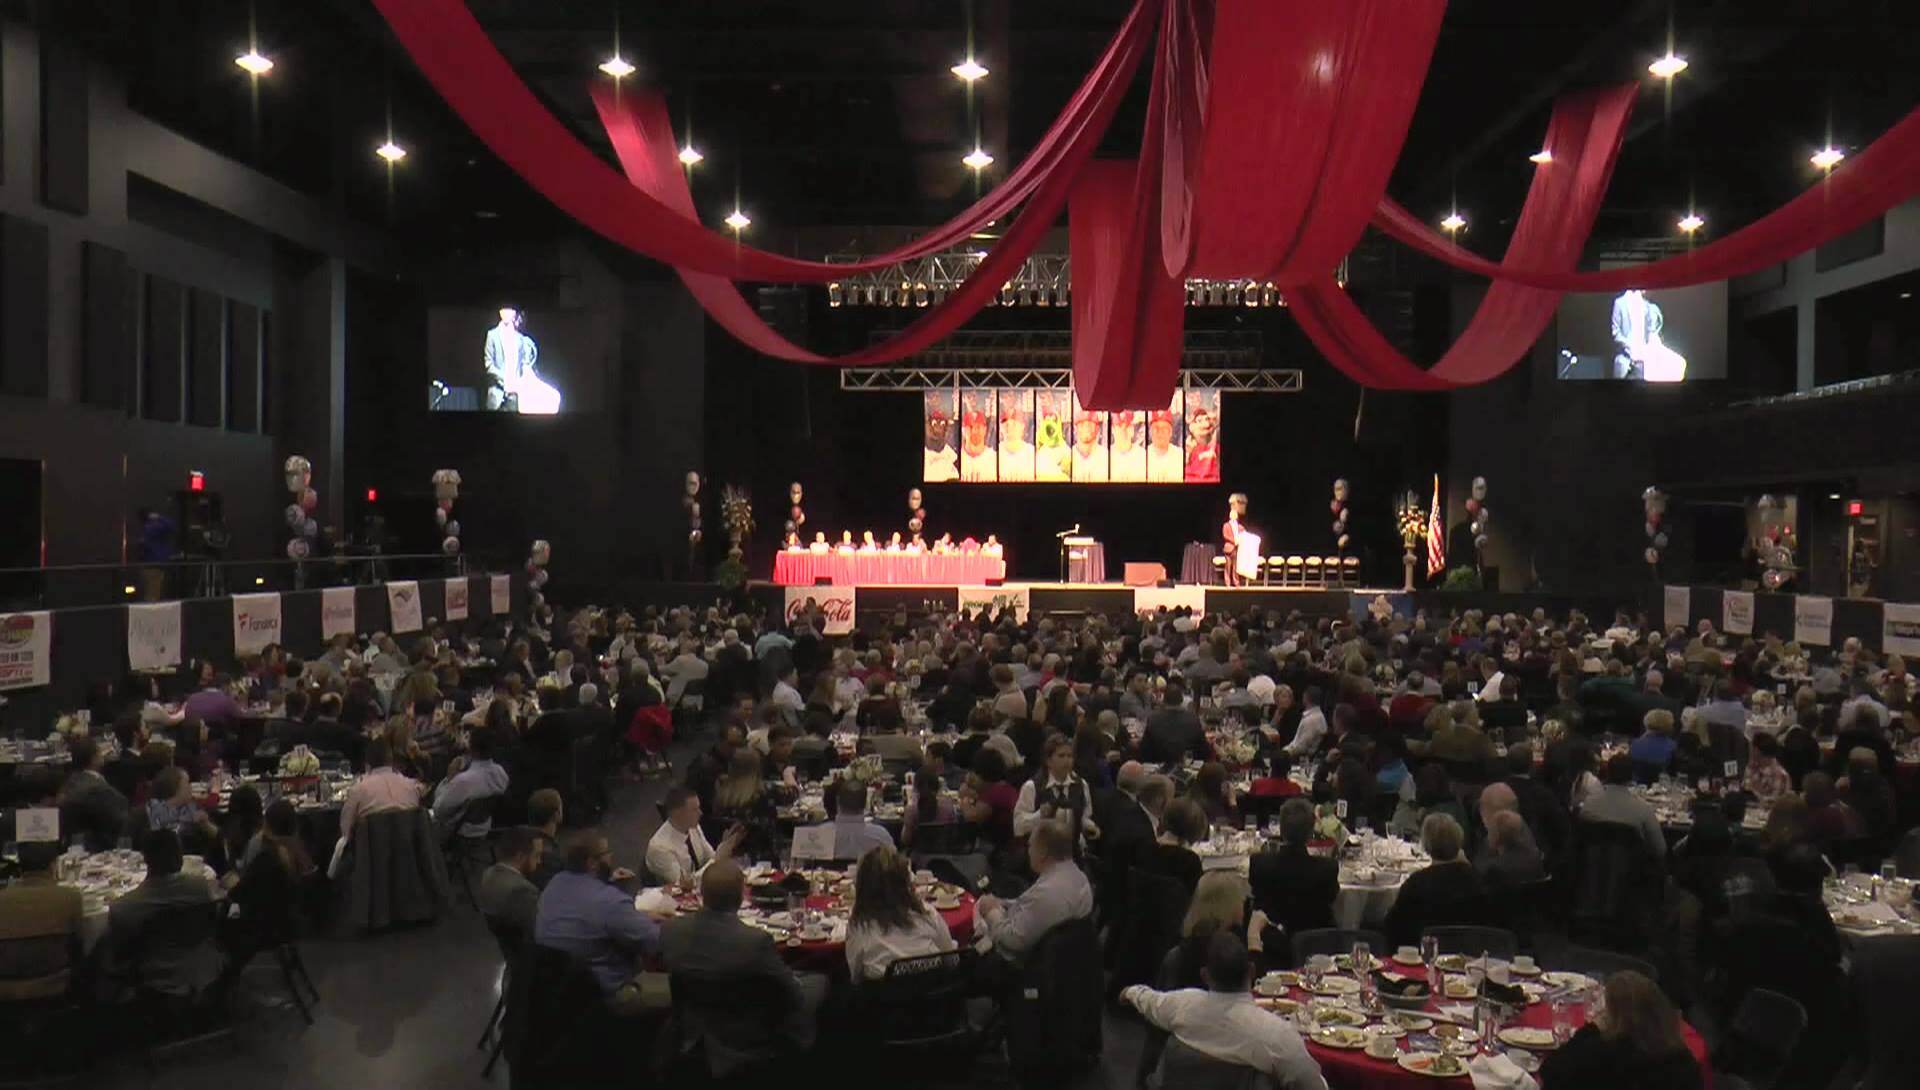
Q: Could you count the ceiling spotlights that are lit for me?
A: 12